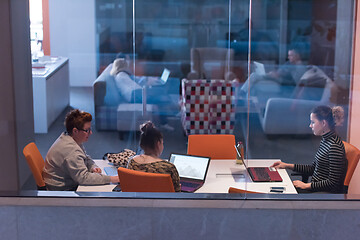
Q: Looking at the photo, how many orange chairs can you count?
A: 5